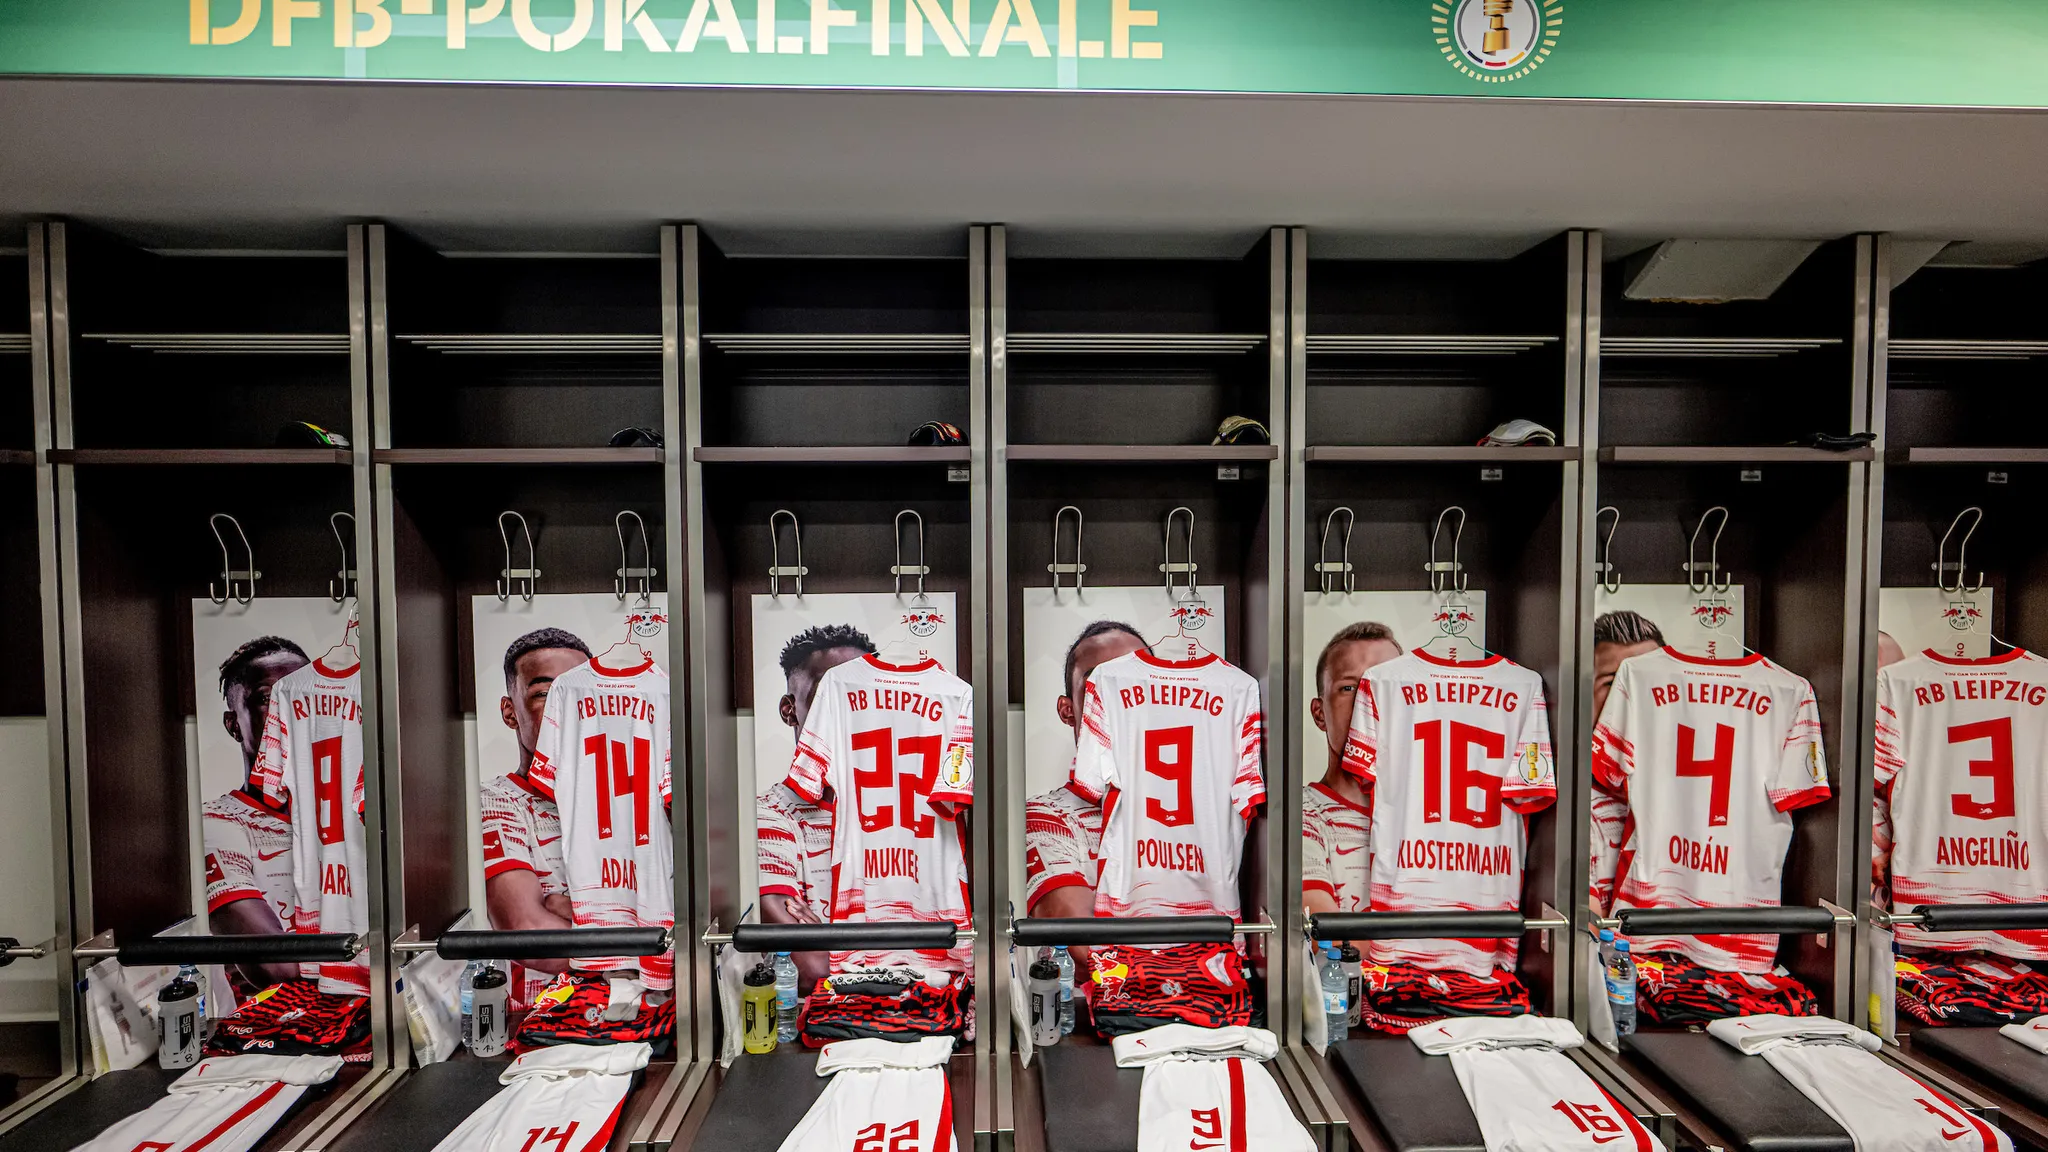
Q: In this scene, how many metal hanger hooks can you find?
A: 13